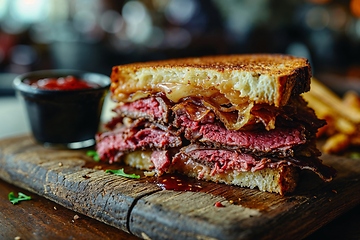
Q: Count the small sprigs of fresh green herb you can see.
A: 3